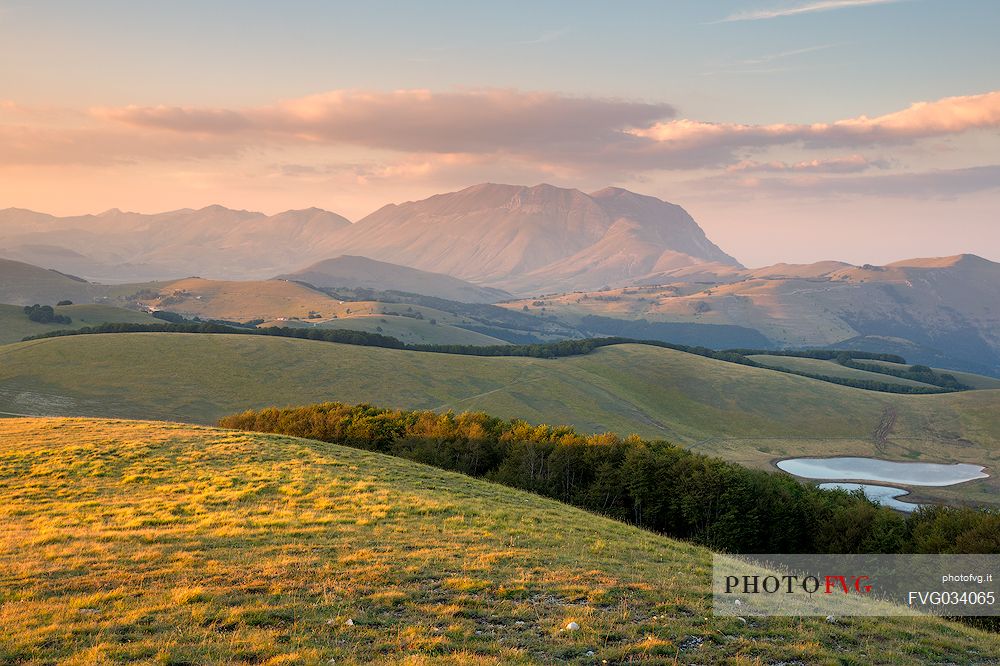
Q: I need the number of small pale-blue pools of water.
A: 2